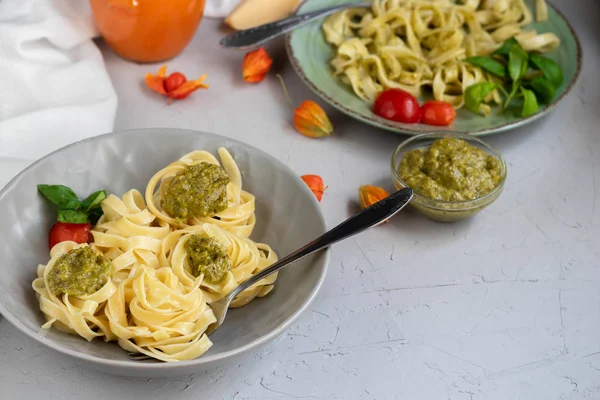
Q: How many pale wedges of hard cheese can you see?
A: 1